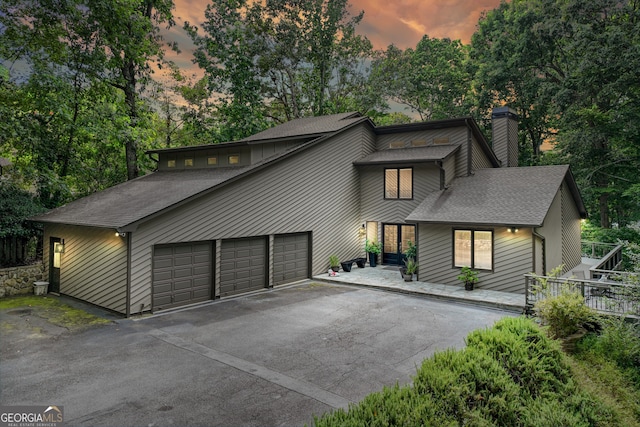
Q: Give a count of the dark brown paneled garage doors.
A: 3